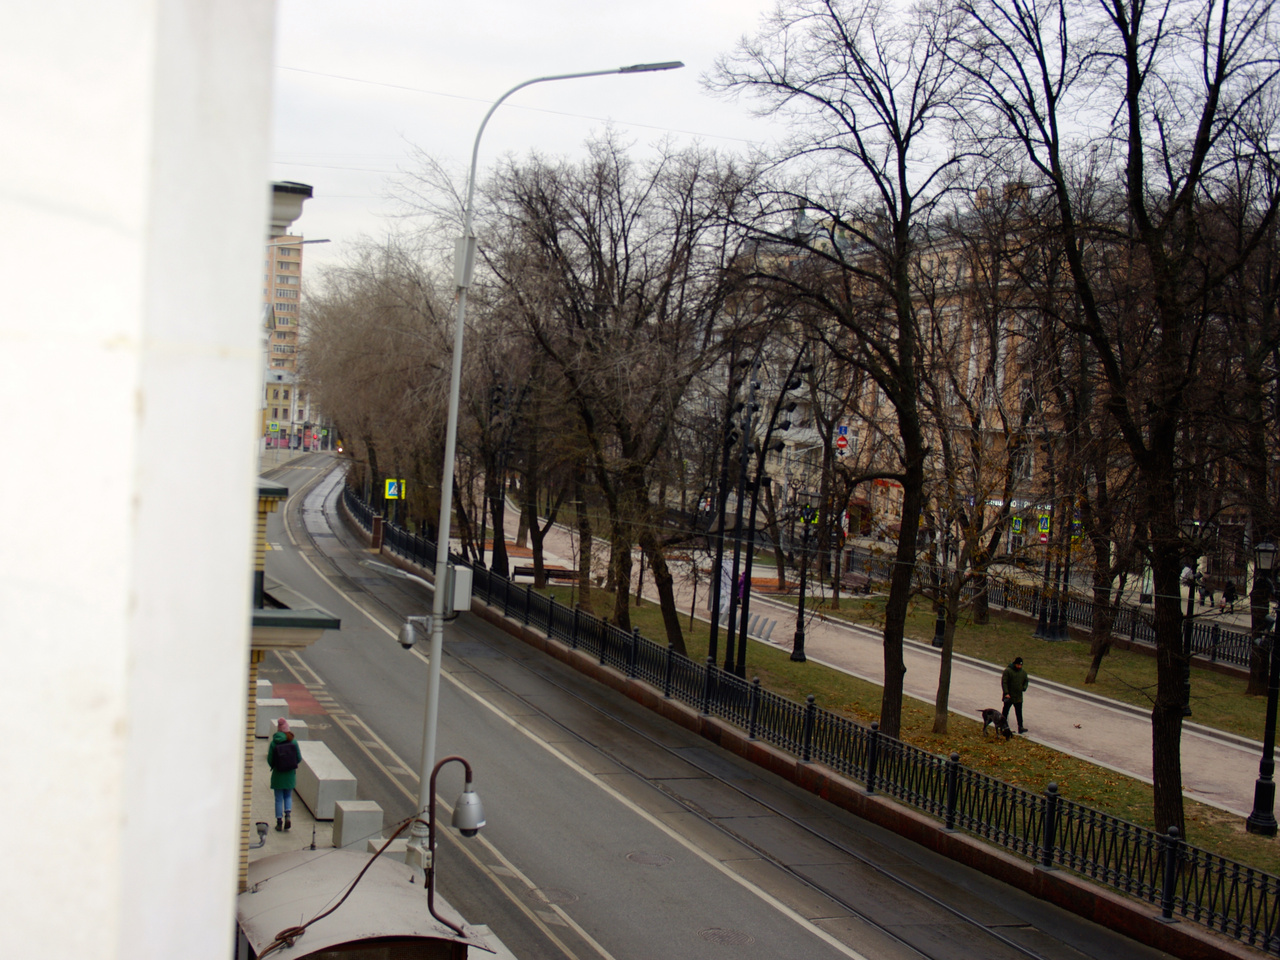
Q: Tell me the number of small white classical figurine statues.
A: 0